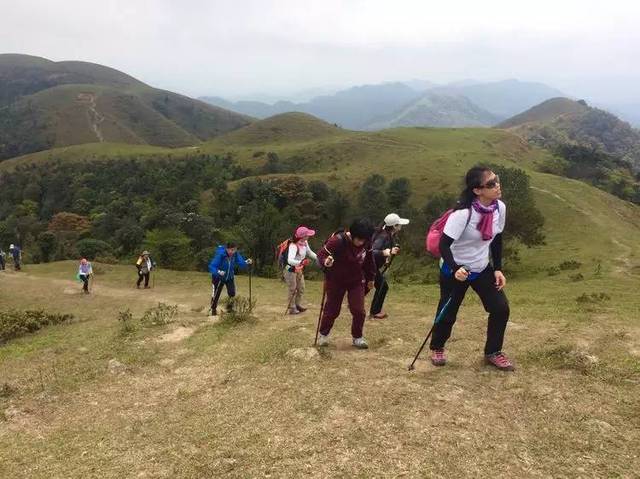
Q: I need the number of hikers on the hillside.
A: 9